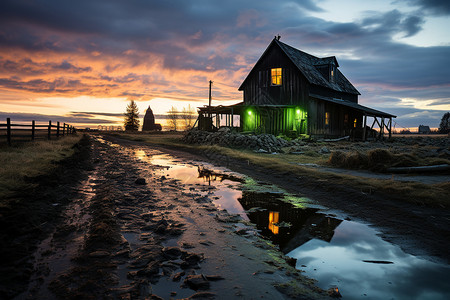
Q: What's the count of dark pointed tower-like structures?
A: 1